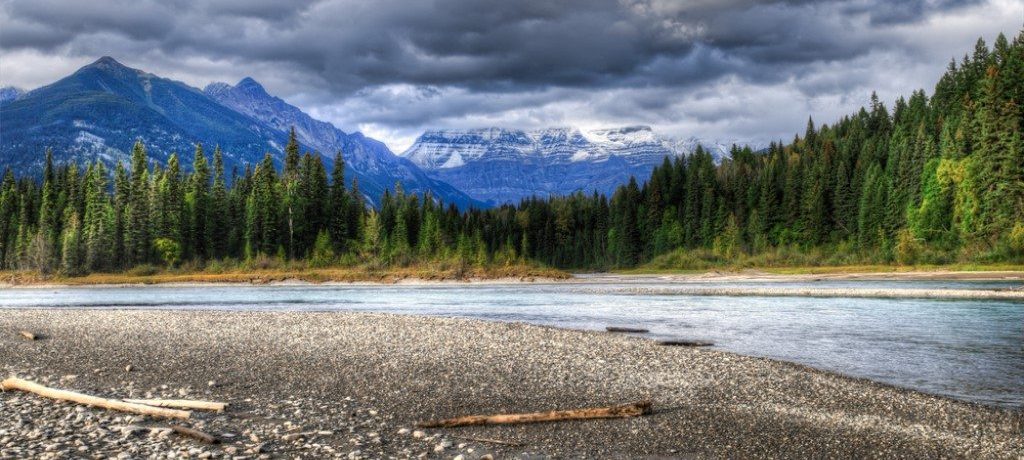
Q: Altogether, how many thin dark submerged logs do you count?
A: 2